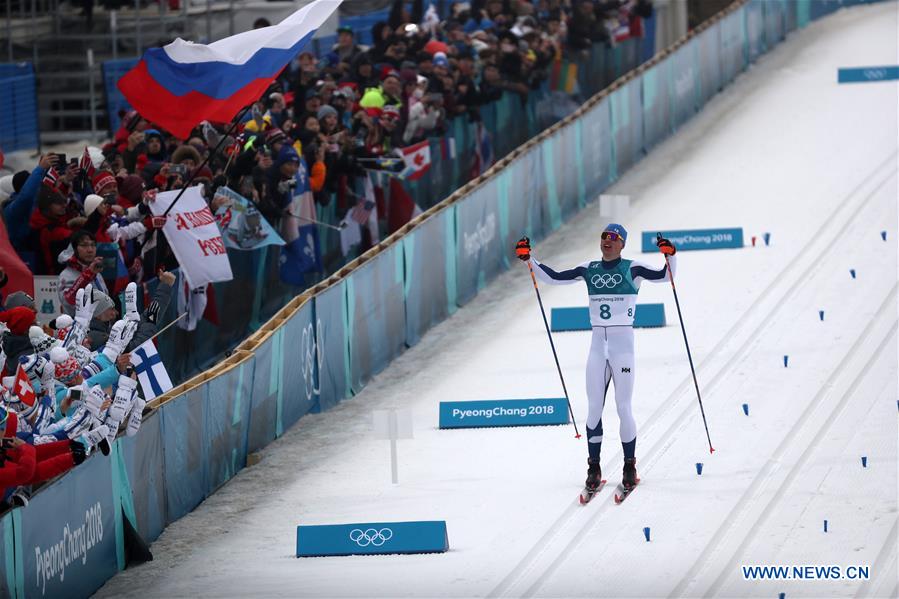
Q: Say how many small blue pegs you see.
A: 12